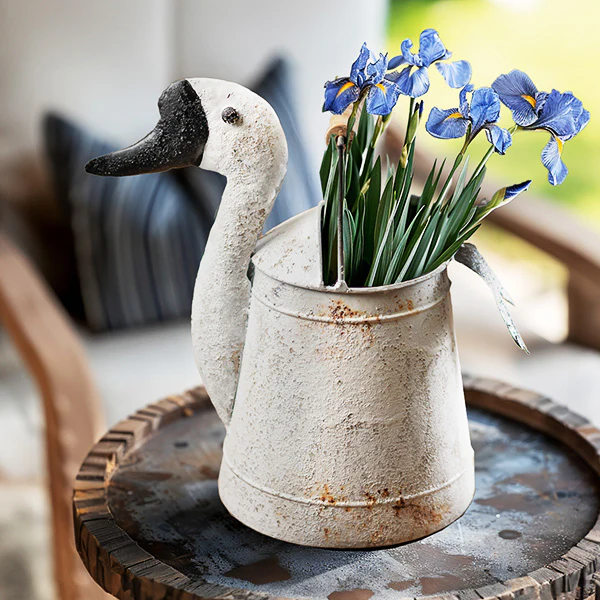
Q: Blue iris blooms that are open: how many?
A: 4